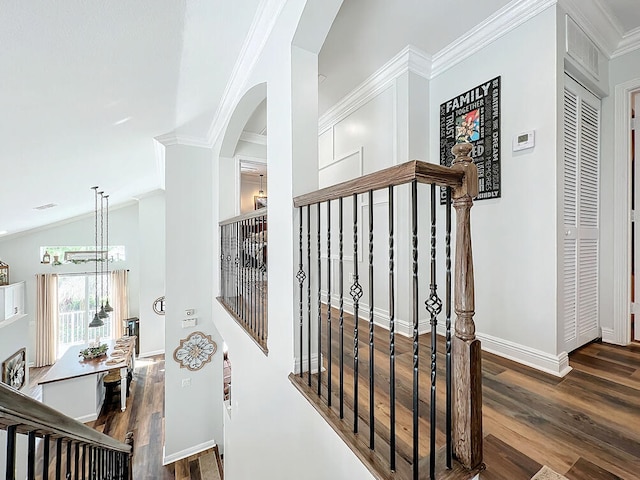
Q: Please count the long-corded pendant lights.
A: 3